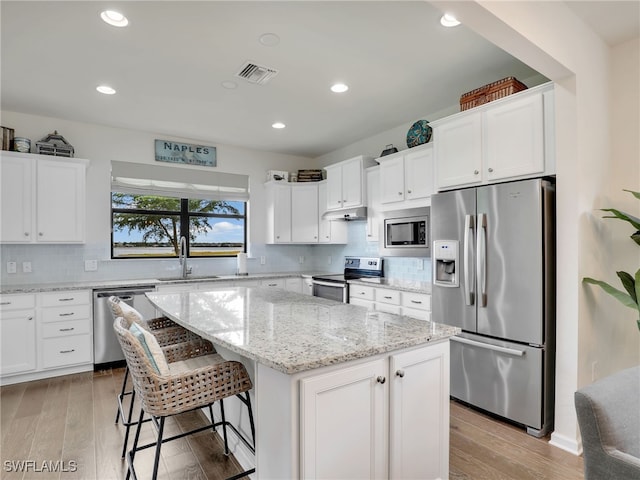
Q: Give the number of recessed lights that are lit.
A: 5